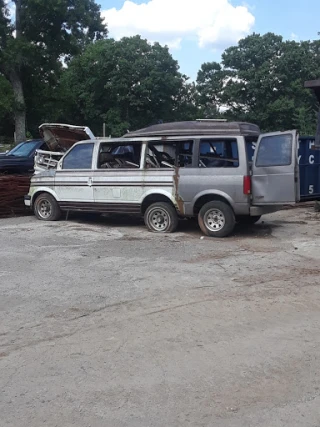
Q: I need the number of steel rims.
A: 3